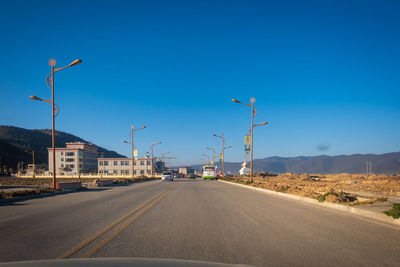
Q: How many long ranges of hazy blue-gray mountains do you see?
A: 1